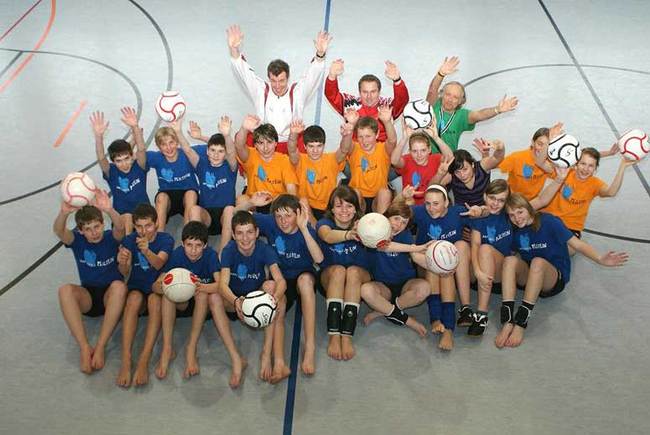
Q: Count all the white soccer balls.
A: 9